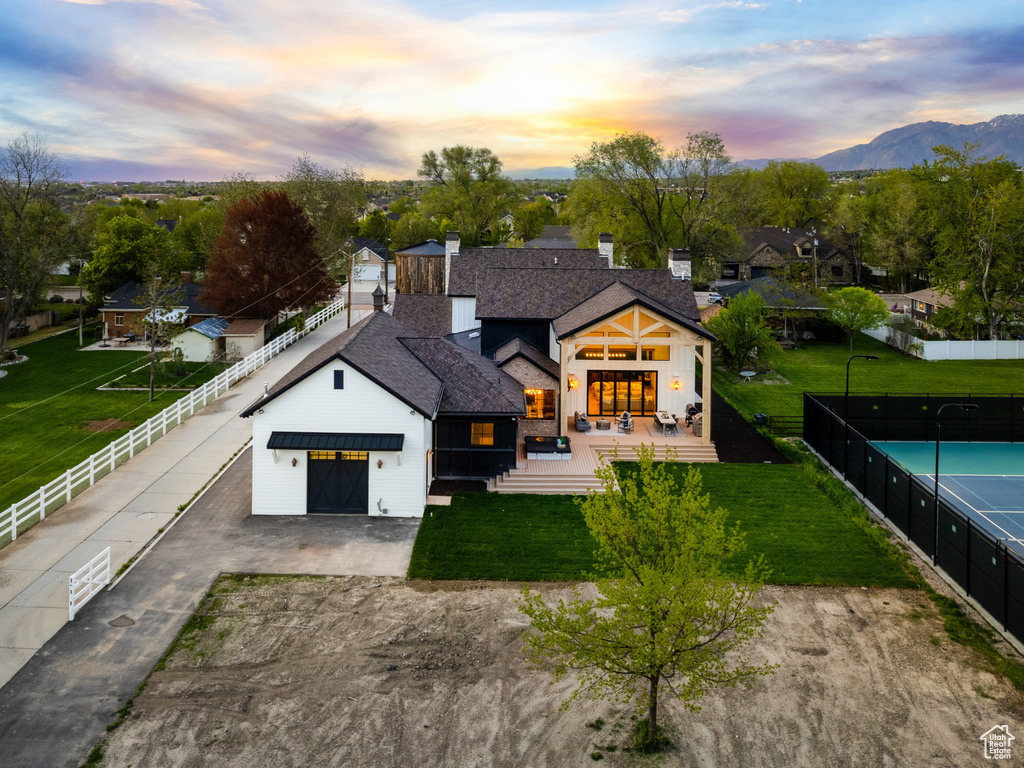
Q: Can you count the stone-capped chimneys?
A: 3